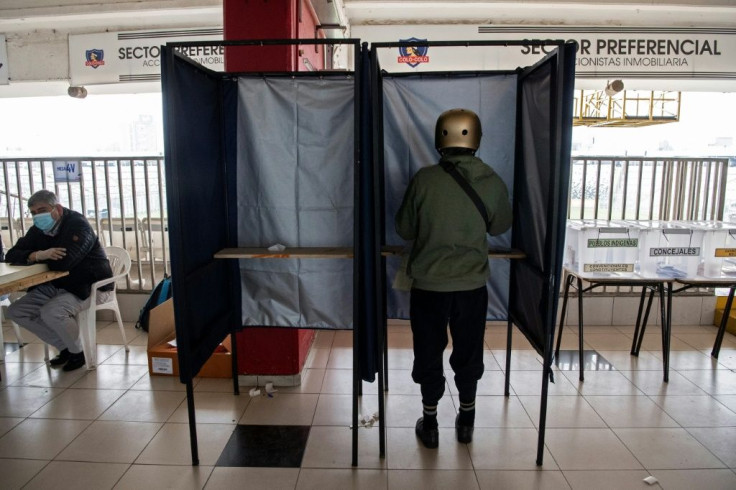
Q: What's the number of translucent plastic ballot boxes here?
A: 3